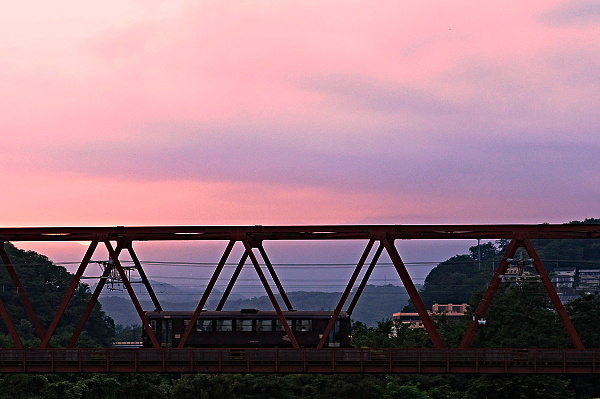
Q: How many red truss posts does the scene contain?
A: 15